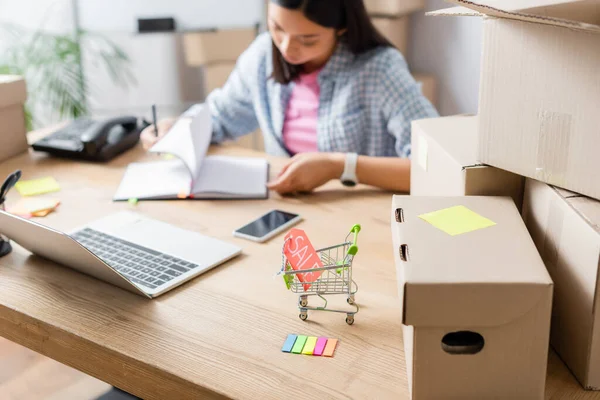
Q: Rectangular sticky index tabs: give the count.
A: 5